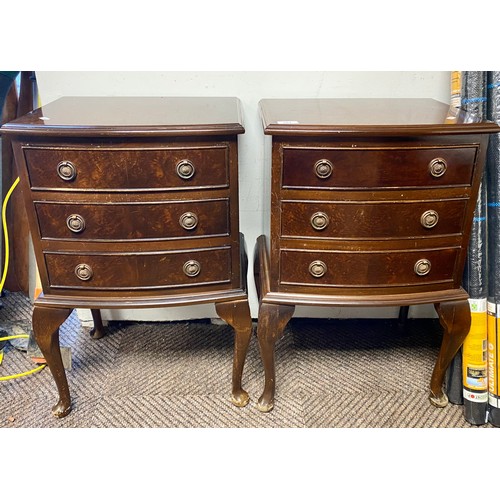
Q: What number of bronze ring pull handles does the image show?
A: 12